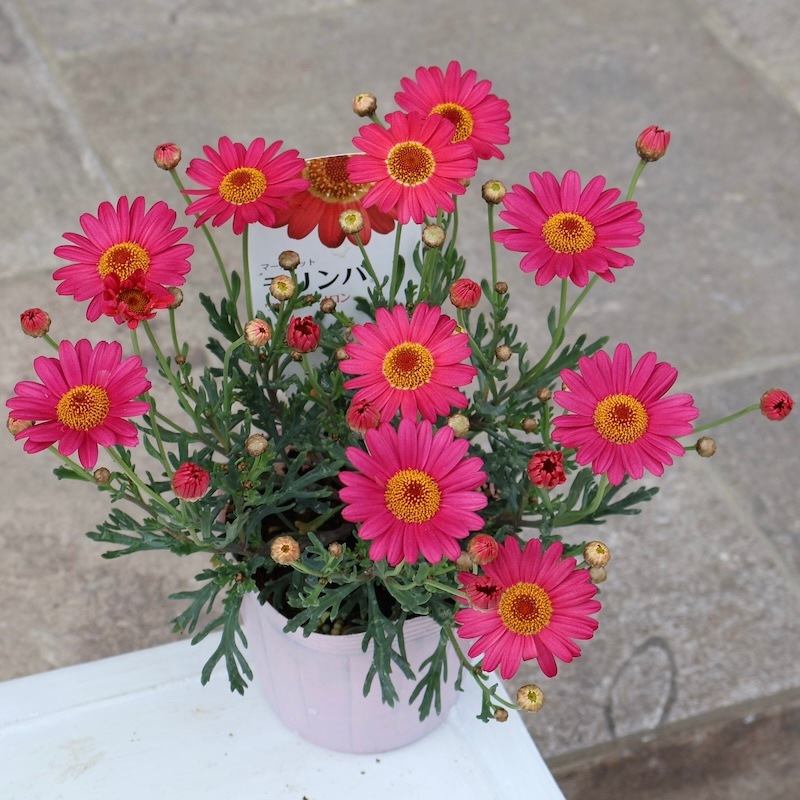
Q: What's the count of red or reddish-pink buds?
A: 11